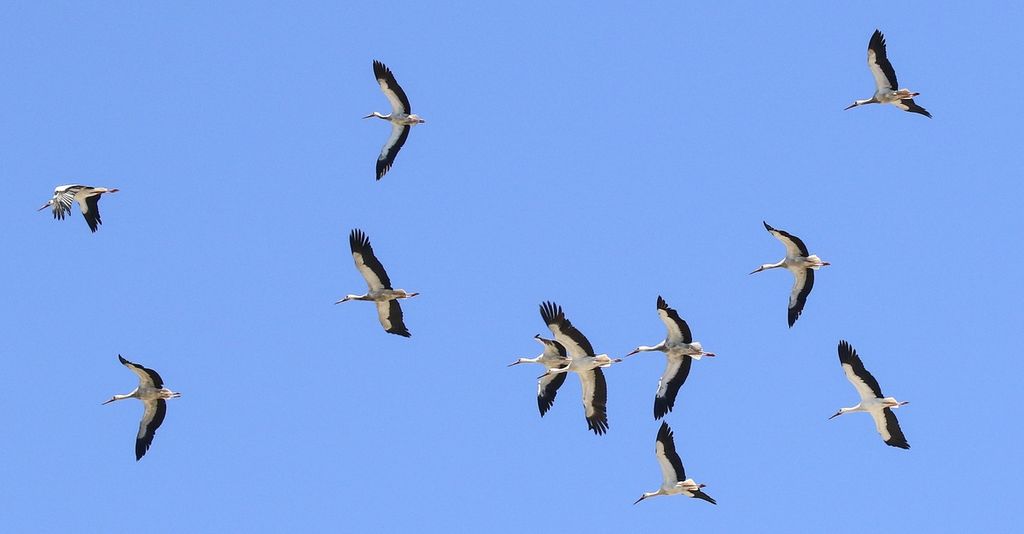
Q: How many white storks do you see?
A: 11